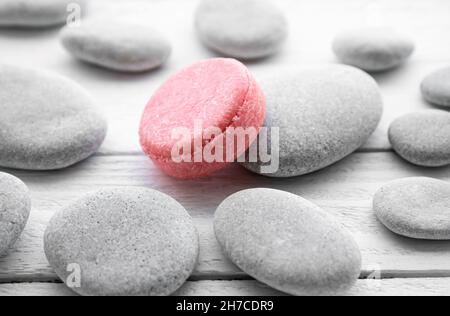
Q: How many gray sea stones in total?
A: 12